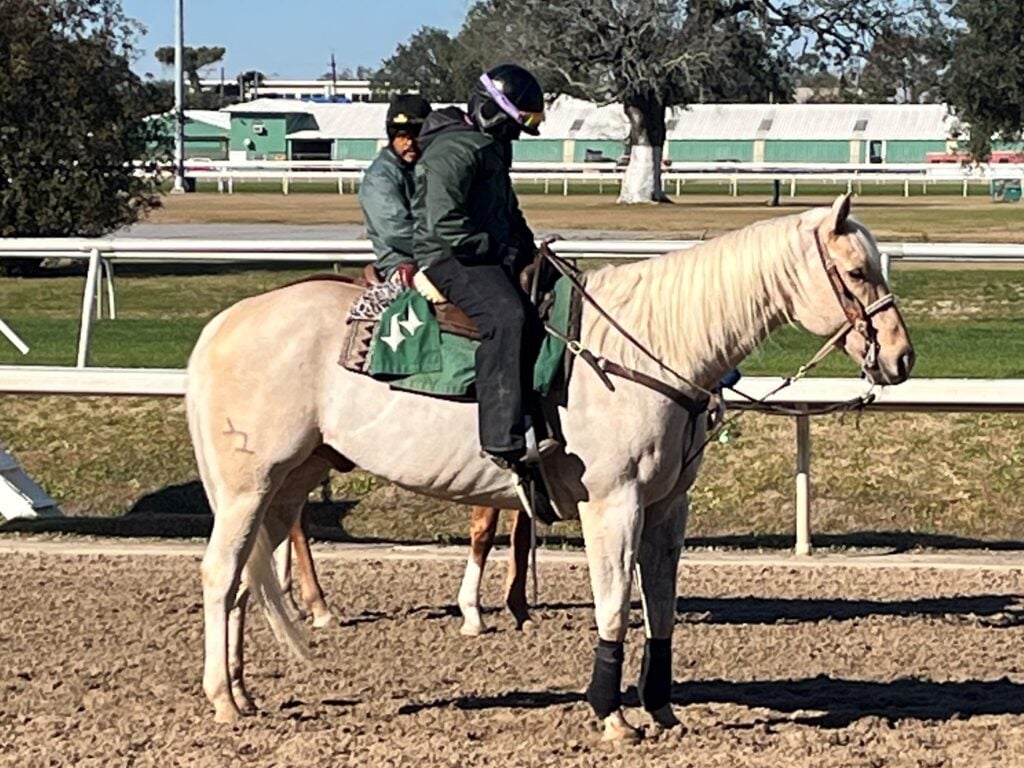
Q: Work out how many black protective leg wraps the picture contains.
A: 2